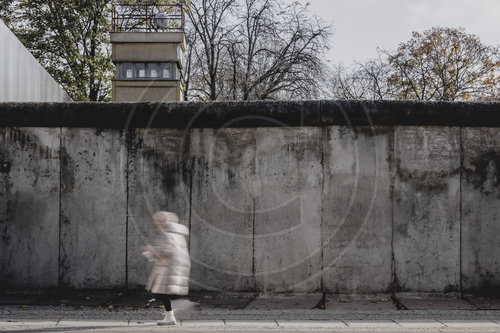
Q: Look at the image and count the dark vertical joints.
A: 7